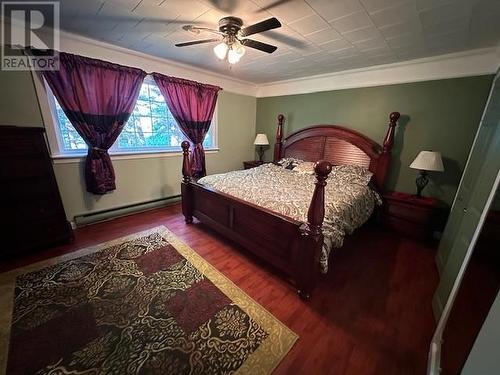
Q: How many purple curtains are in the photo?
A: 2